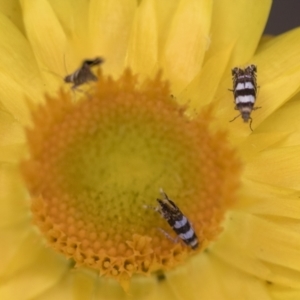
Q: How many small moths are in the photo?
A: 3